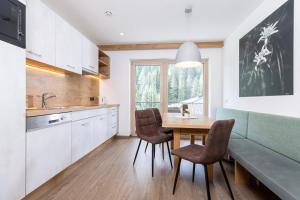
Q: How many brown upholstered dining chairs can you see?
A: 3